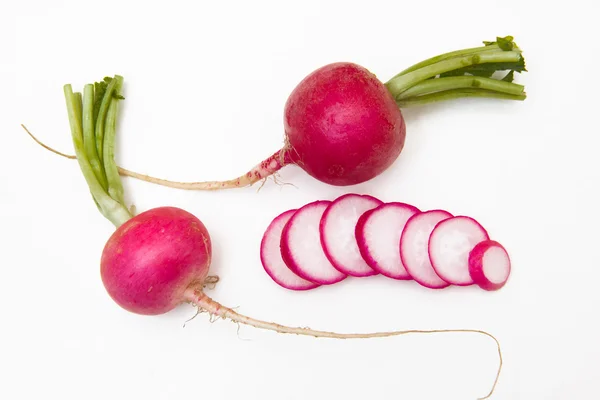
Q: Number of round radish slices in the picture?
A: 7